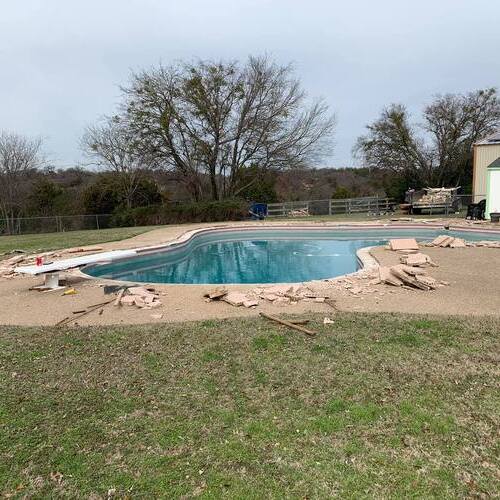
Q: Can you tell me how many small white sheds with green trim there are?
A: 1